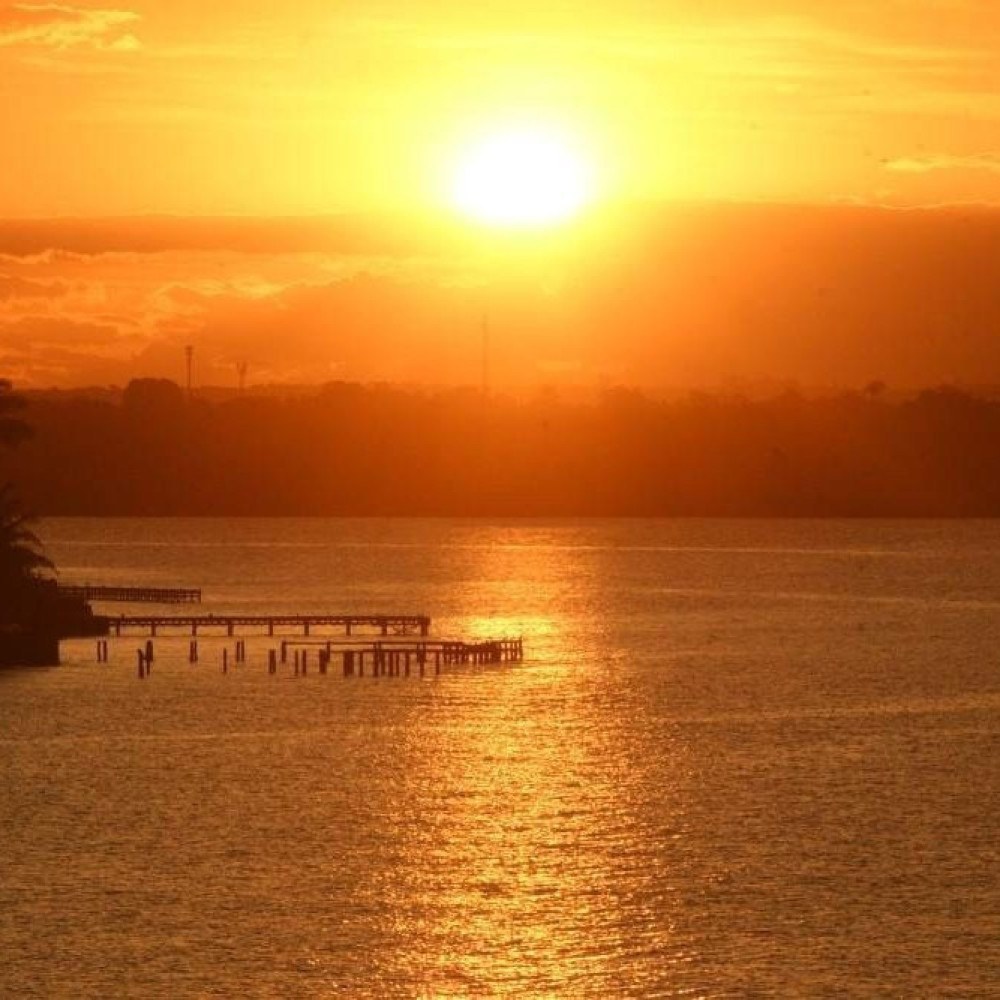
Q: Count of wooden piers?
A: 3